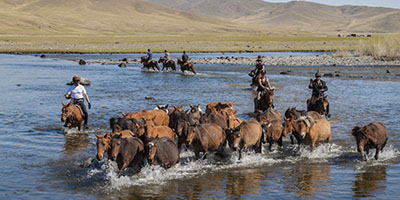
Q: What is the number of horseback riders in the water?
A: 7